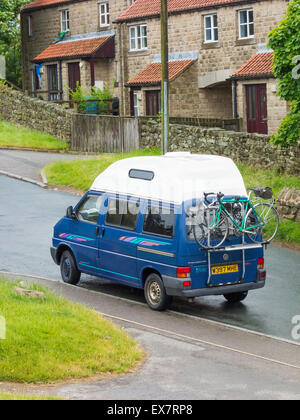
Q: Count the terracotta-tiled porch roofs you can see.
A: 3